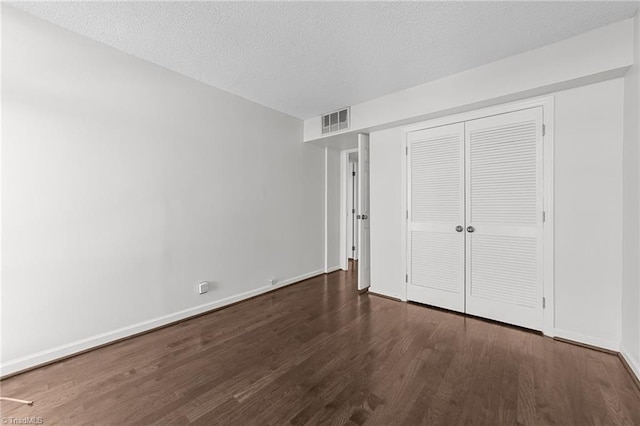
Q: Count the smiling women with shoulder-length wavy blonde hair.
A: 0